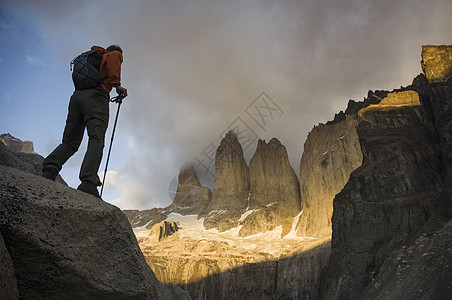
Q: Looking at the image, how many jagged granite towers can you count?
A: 3